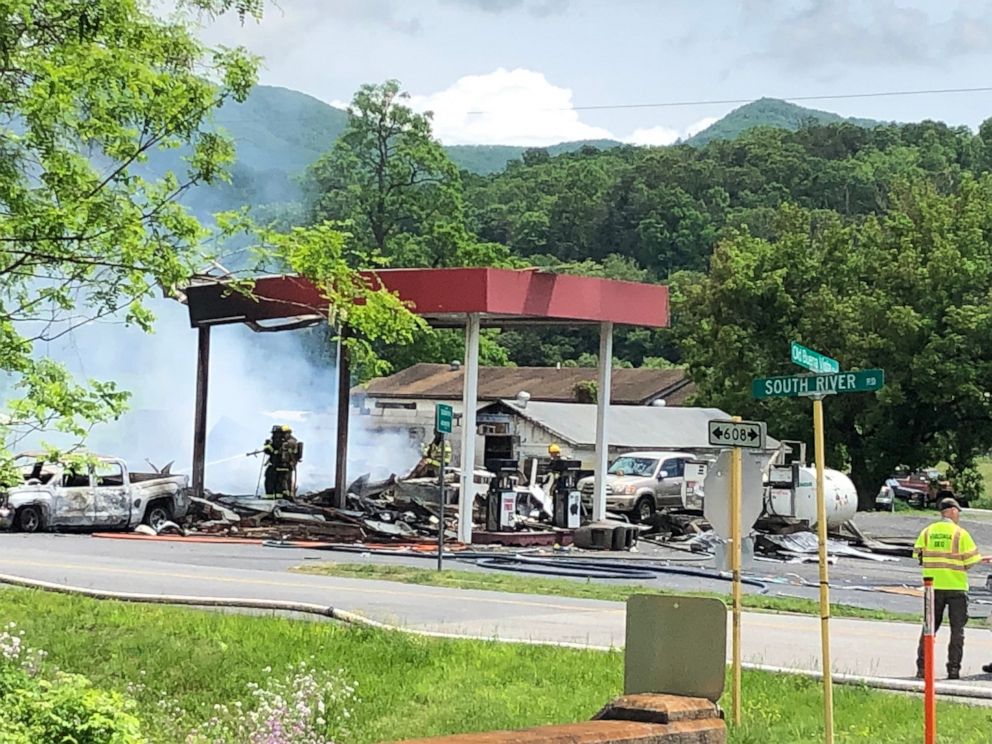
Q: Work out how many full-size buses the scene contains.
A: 0